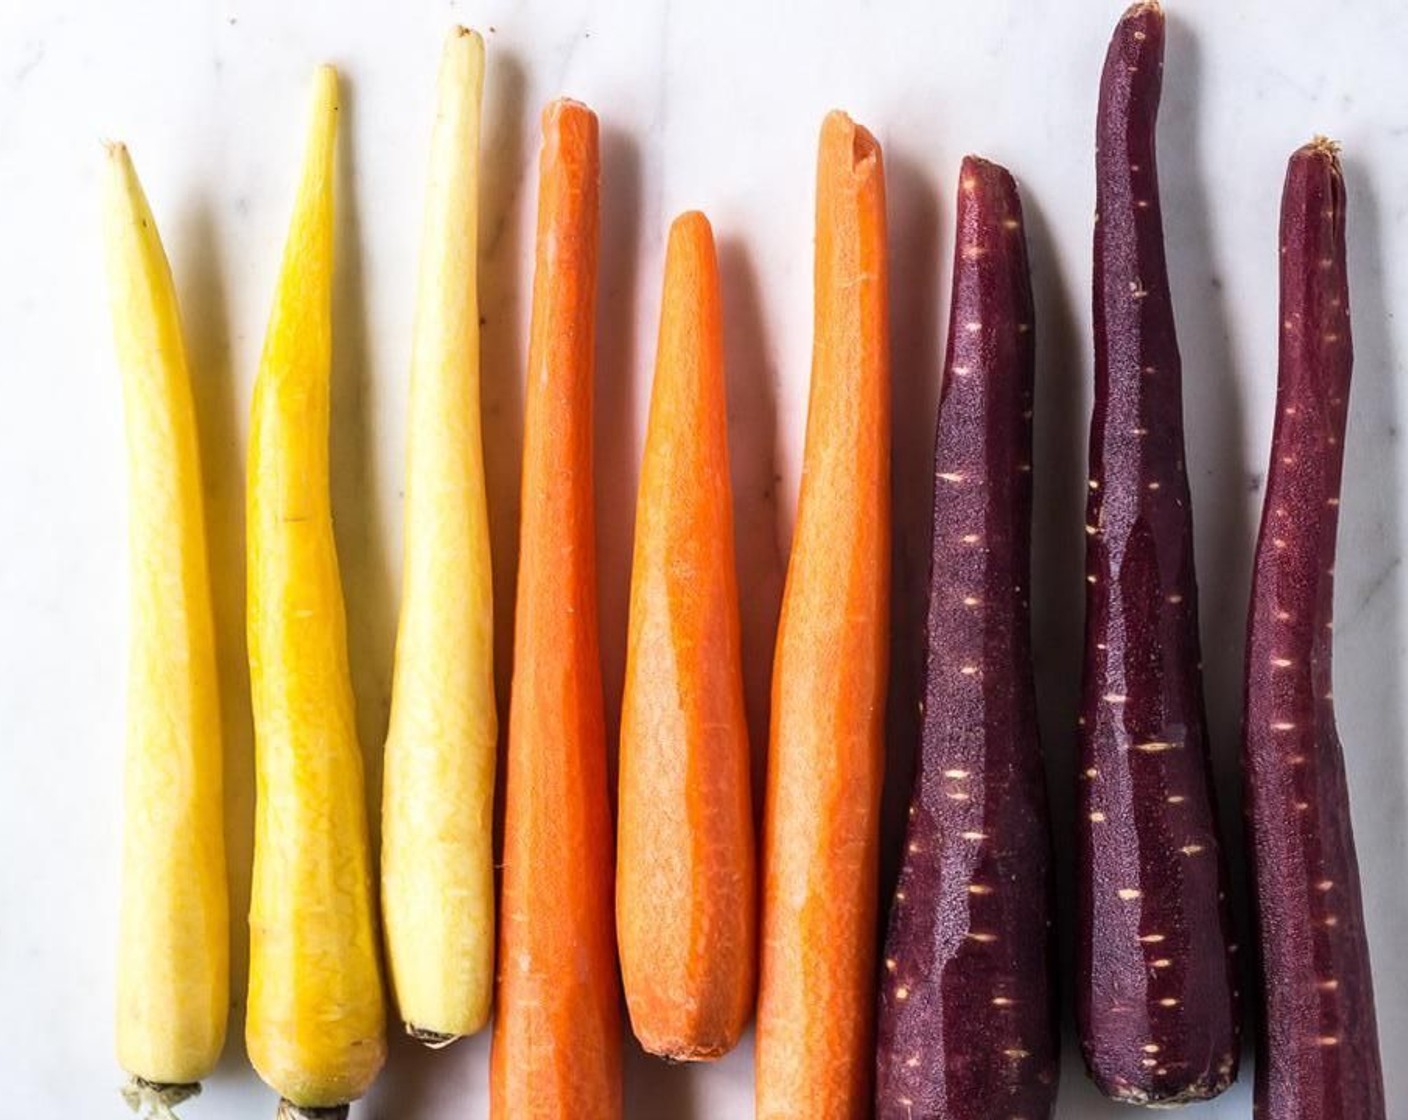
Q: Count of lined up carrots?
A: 9